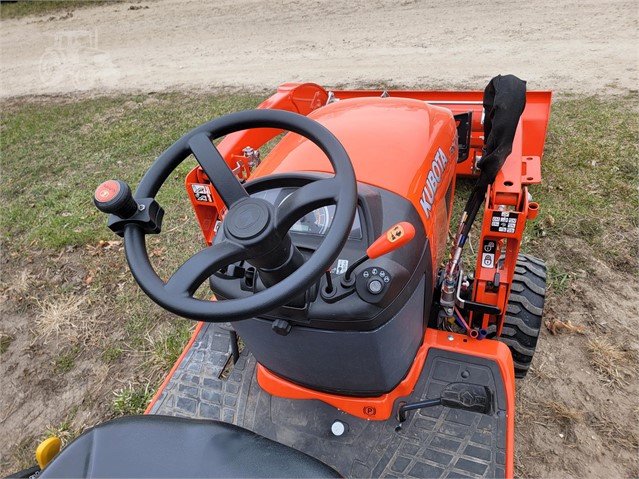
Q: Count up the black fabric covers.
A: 1